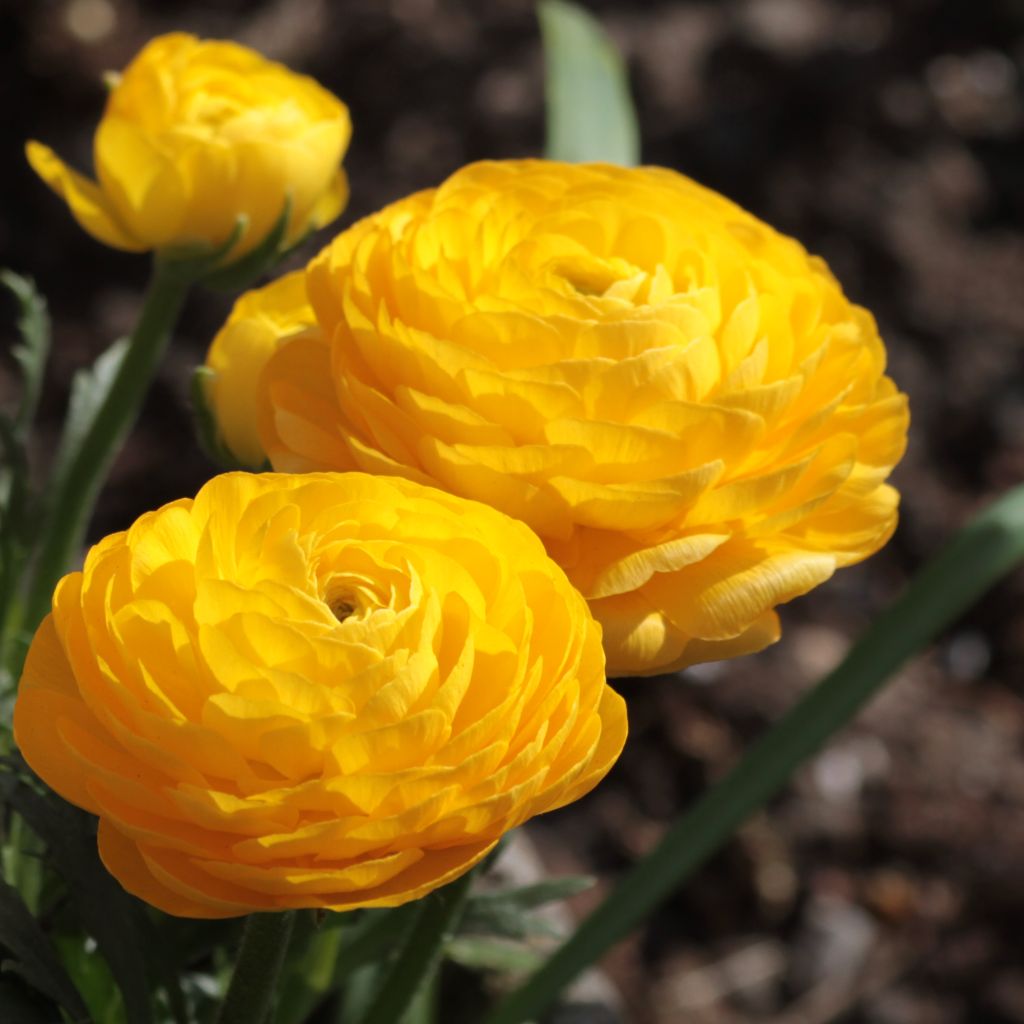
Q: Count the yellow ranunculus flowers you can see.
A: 4